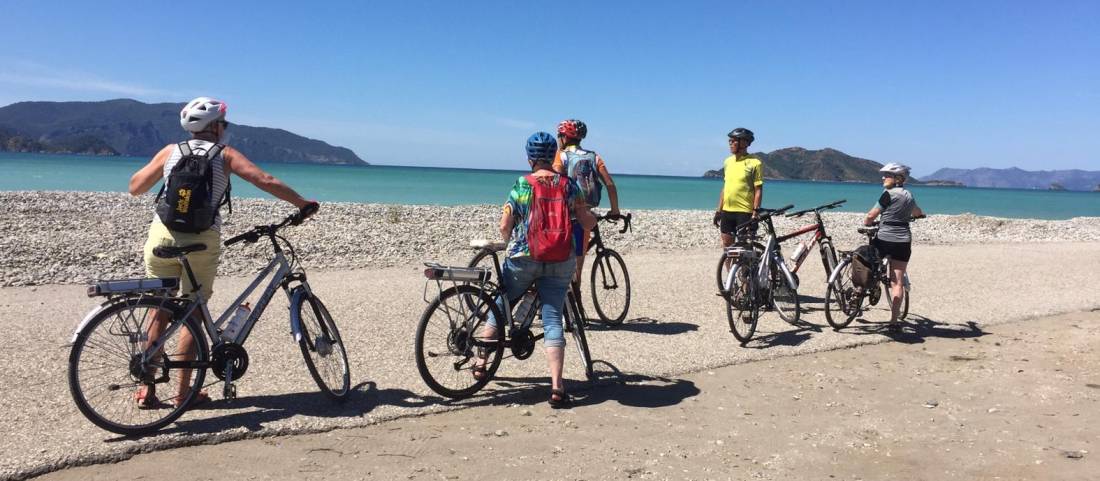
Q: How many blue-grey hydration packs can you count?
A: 1